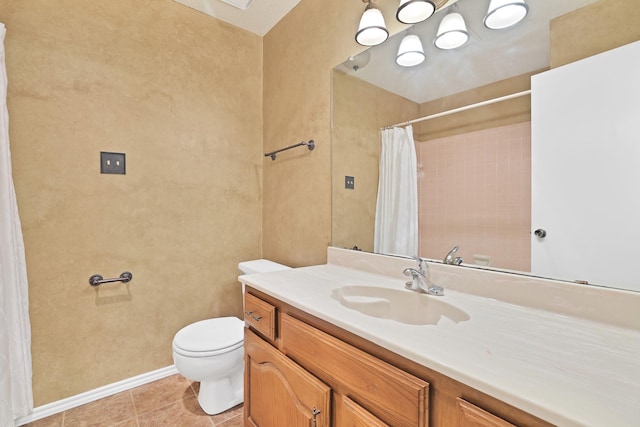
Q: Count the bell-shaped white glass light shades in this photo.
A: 5